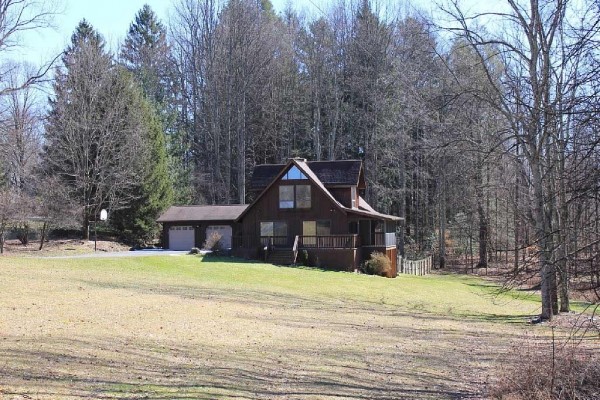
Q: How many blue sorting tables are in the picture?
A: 0